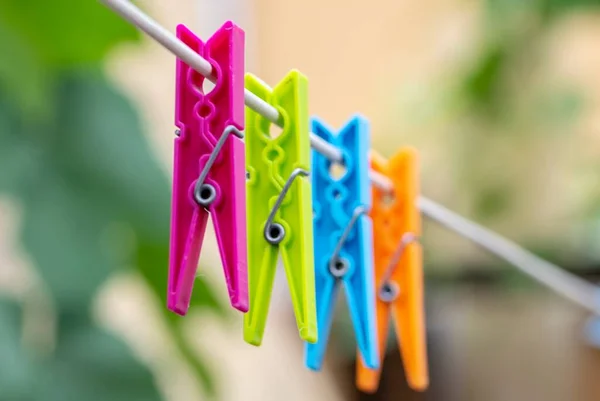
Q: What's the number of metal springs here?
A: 4